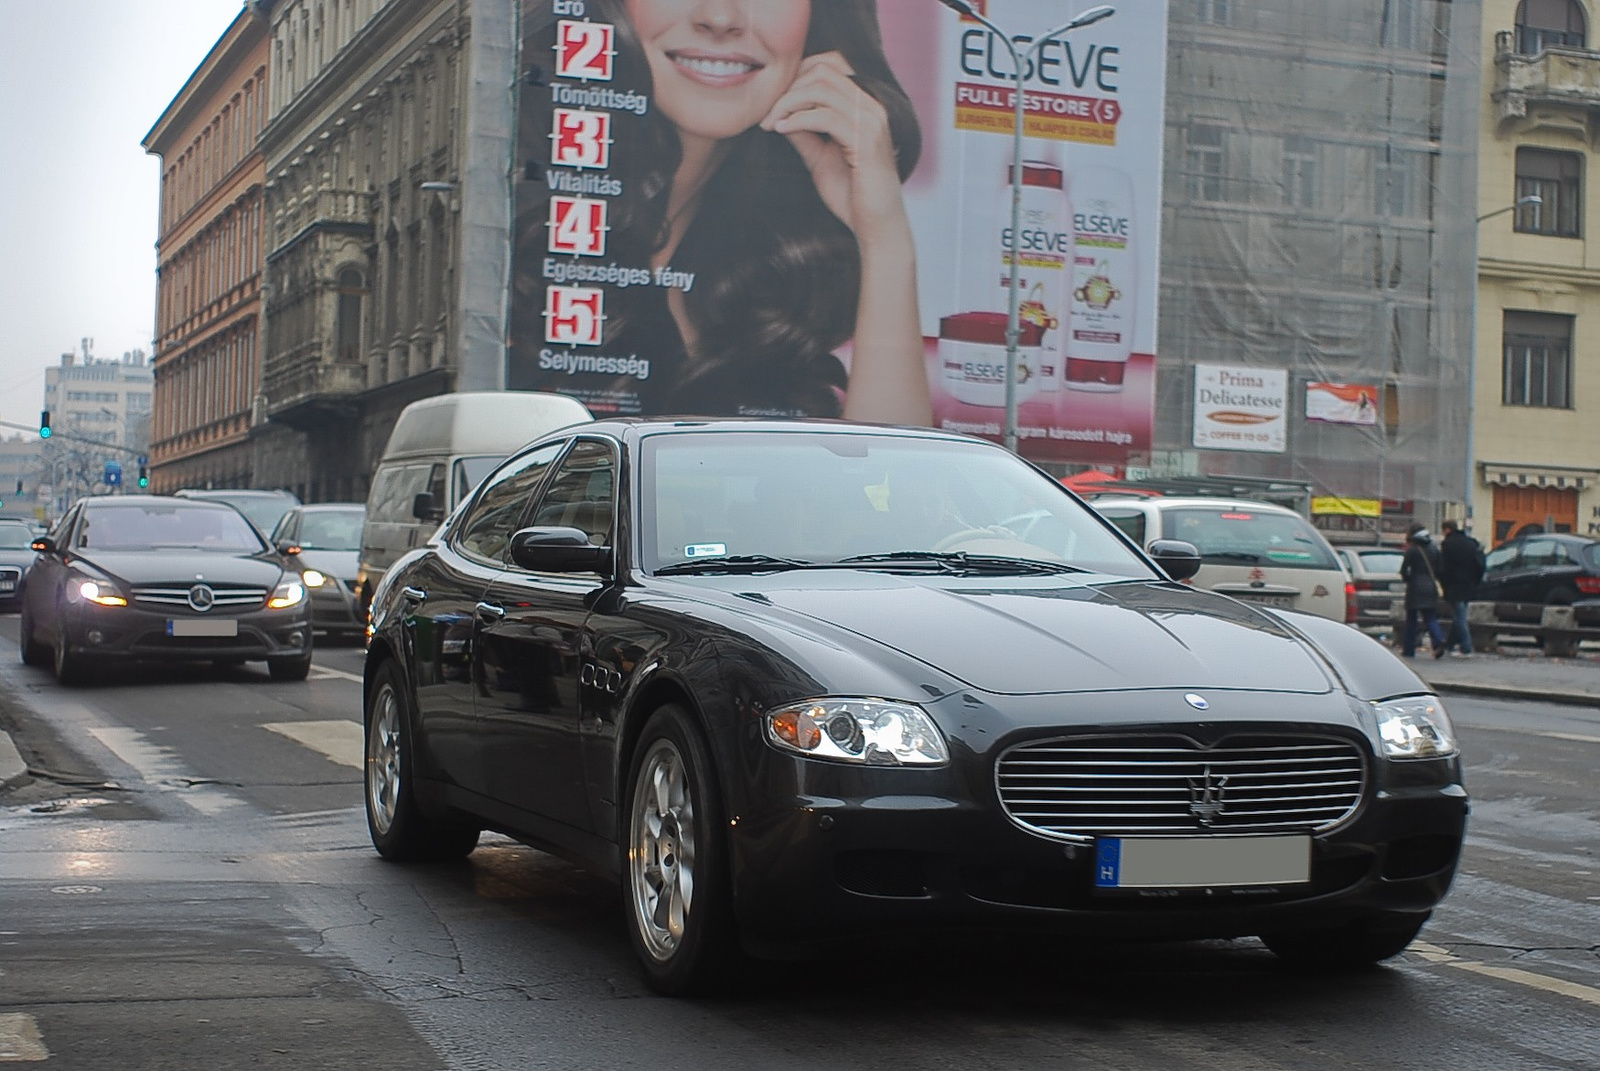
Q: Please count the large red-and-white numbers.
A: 4